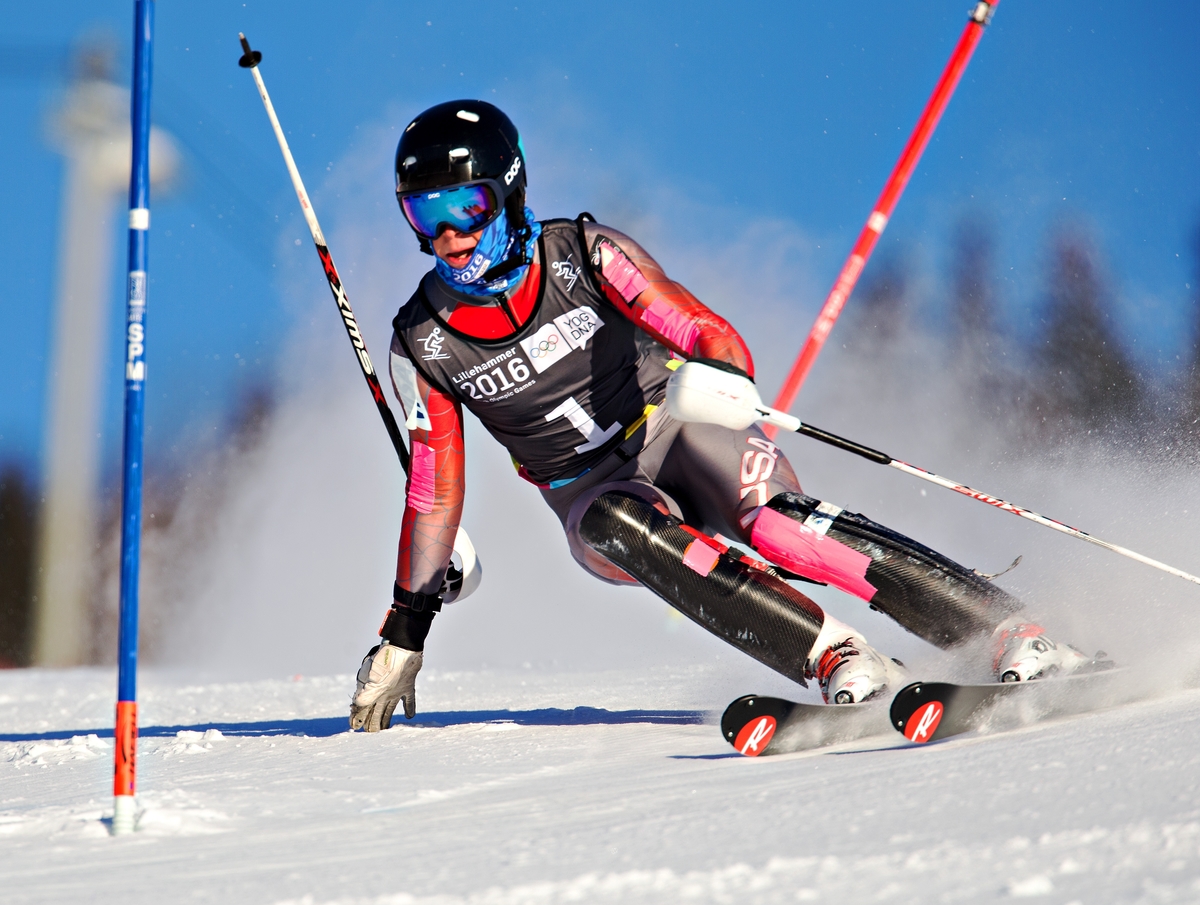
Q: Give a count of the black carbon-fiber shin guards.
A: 2